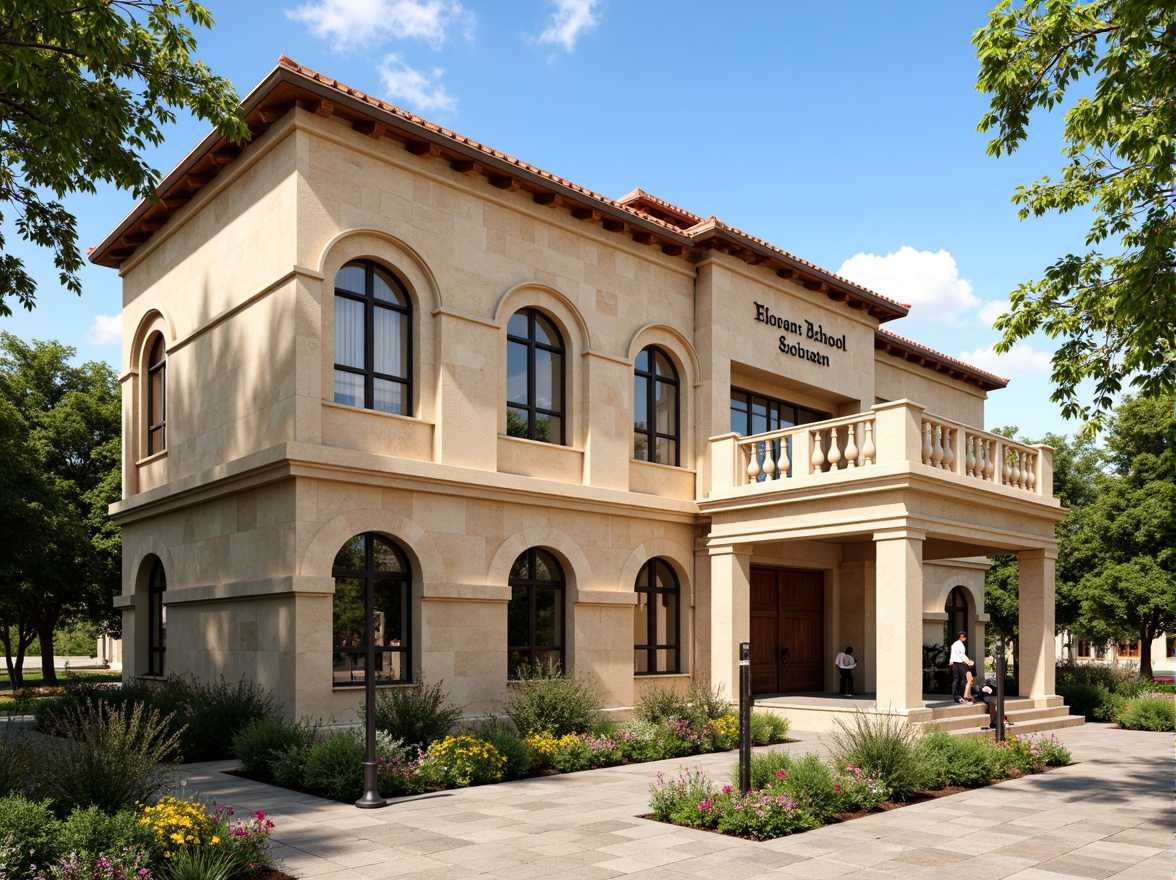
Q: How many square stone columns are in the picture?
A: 3